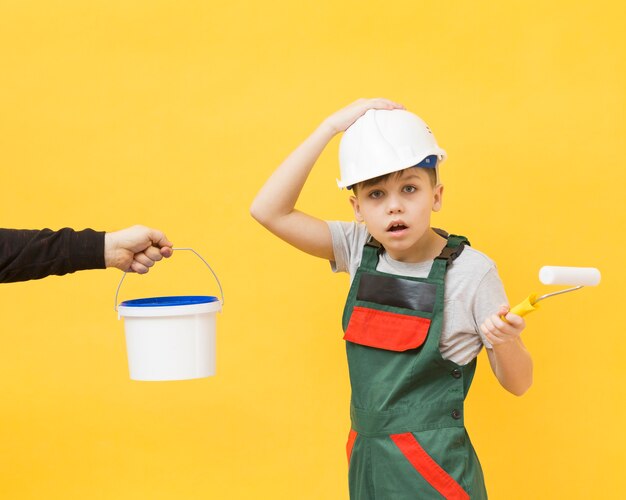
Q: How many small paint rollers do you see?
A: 1